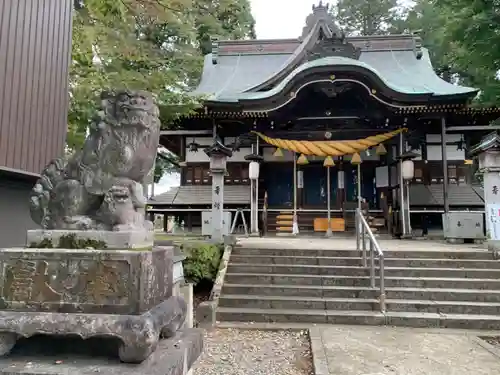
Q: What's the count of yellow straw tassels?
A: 5